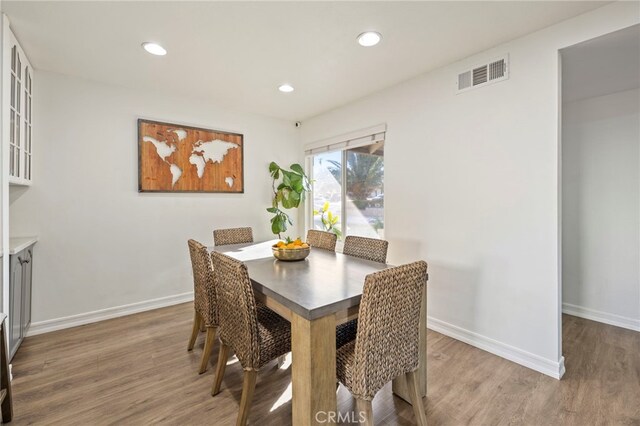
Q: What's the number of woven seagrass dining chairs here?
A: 6